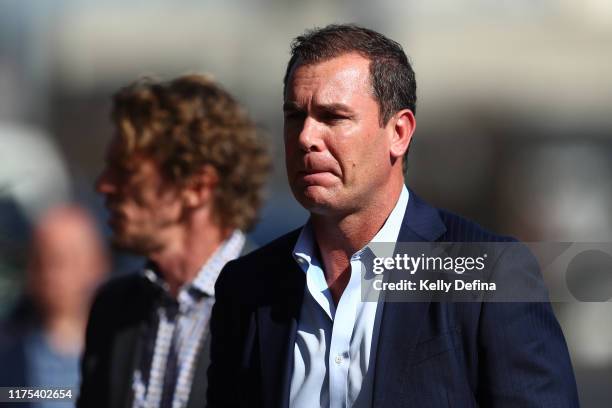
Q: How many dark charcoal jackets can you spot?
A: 1